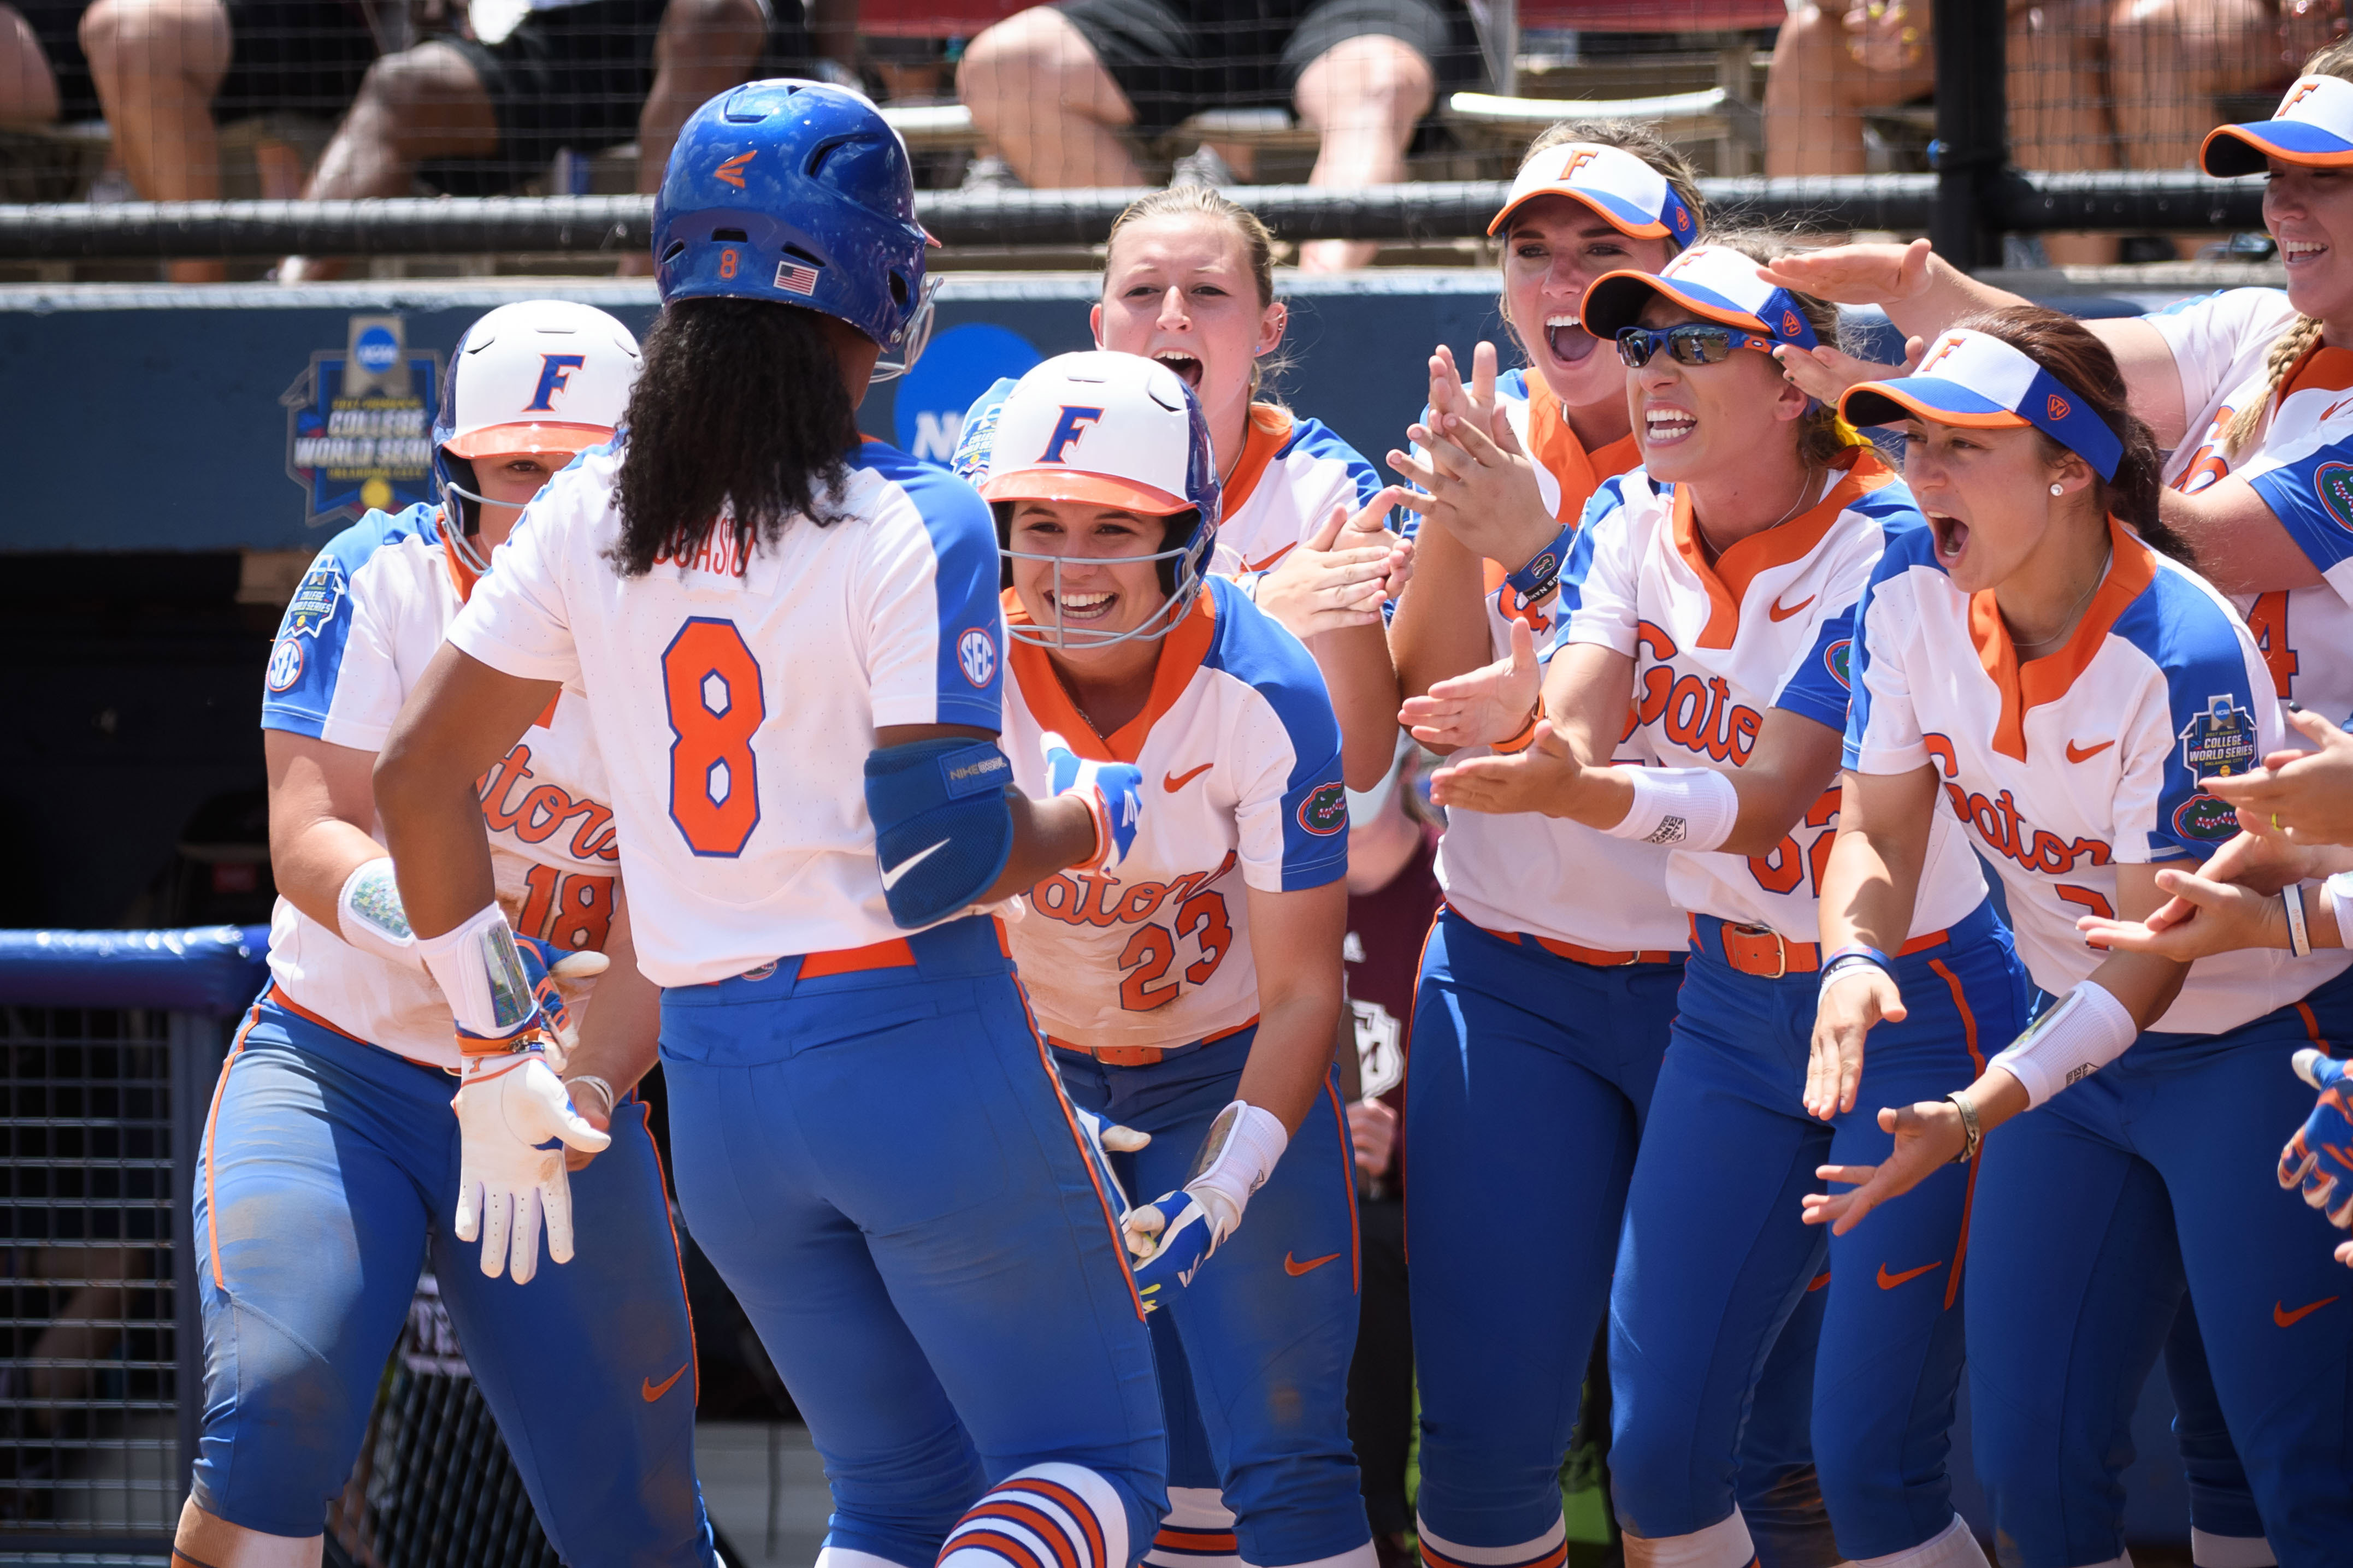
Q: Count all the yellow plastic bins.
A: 0